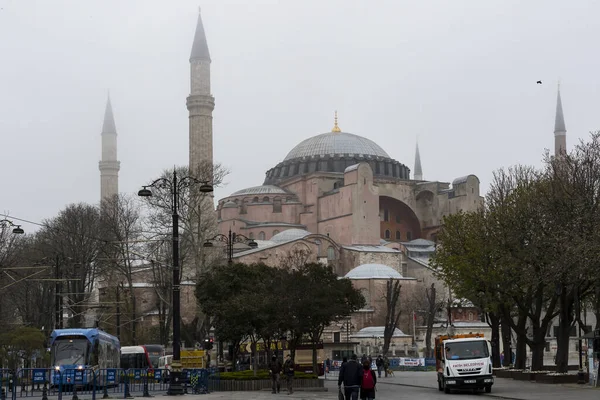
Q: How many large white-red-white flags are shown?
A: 0